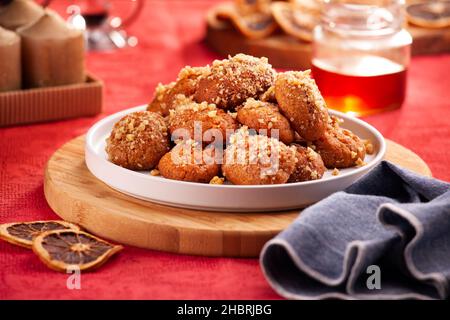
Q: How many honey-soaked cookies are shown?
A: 11